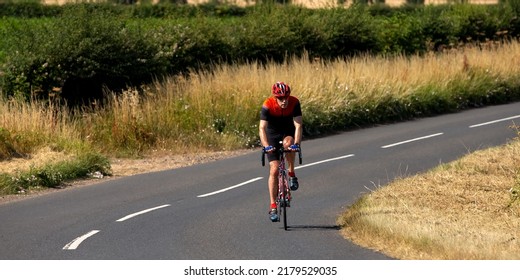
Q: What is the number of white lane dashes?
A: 6